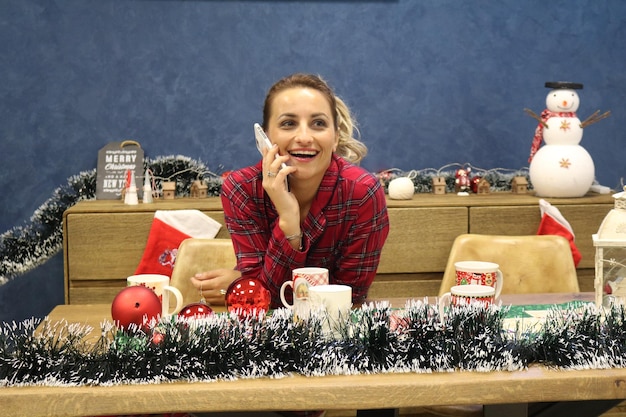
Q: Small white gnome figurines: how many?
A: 2